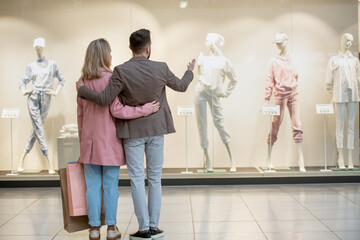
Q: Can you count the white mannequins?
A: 4